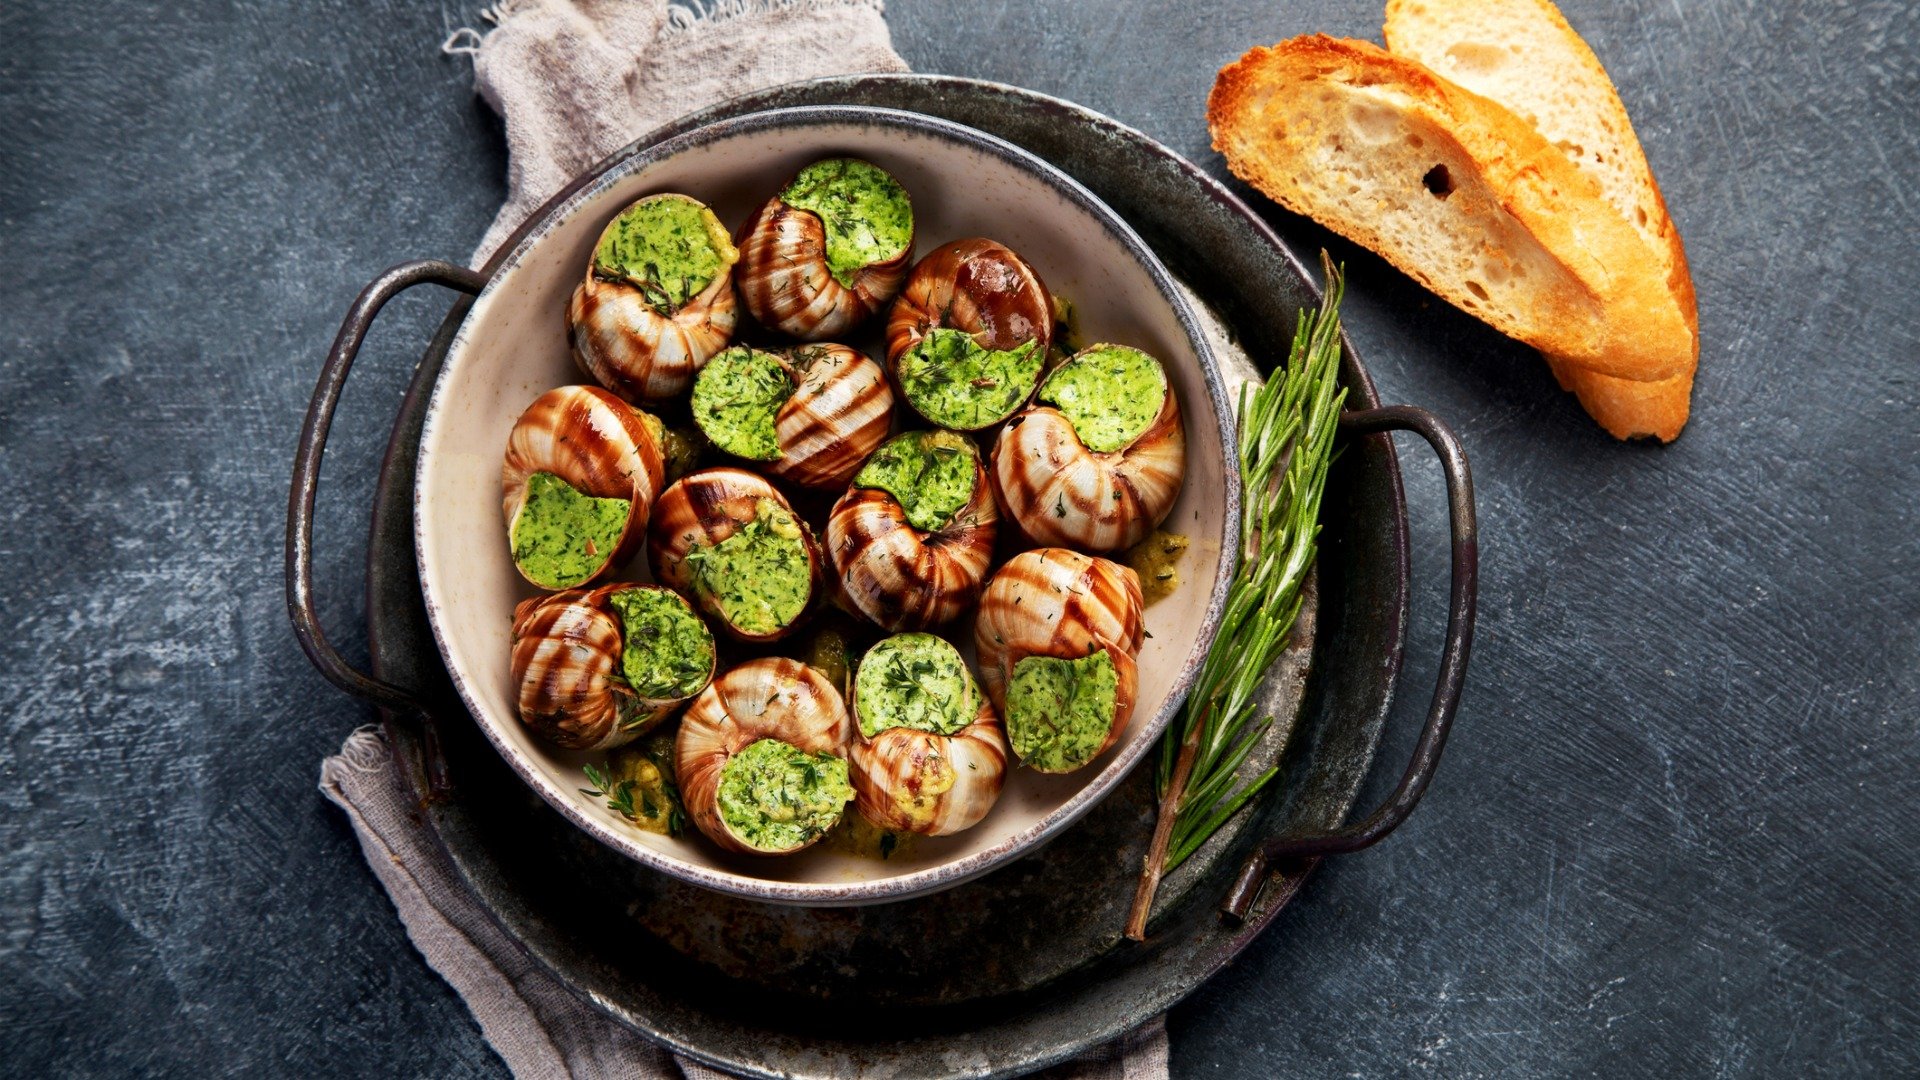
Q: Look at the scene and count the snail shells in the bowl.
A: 12